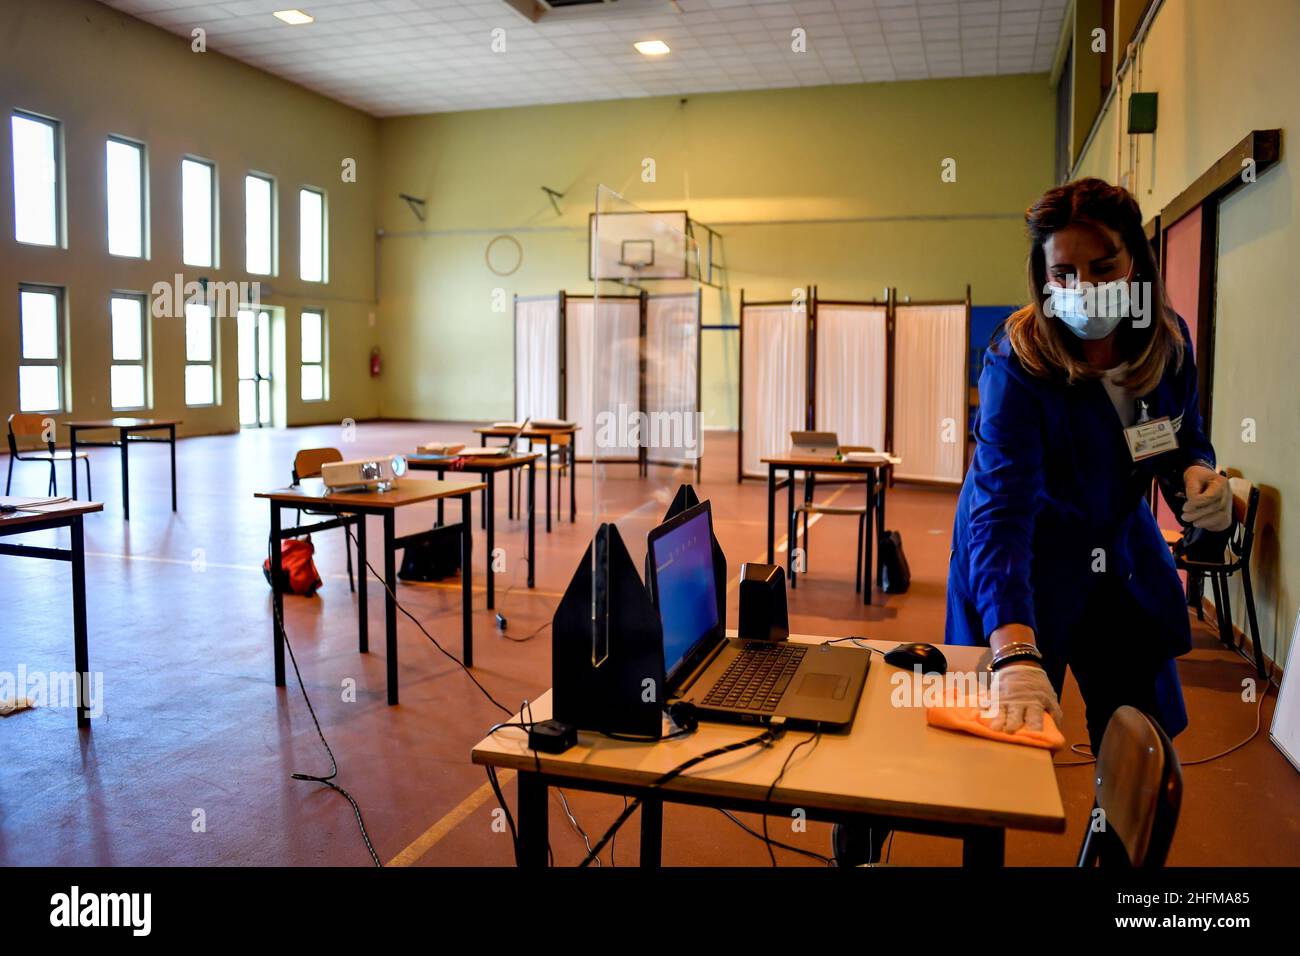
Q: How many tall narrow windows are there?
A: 9